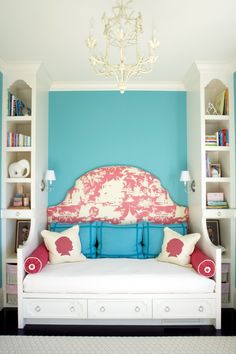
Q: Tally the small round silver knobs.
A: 8